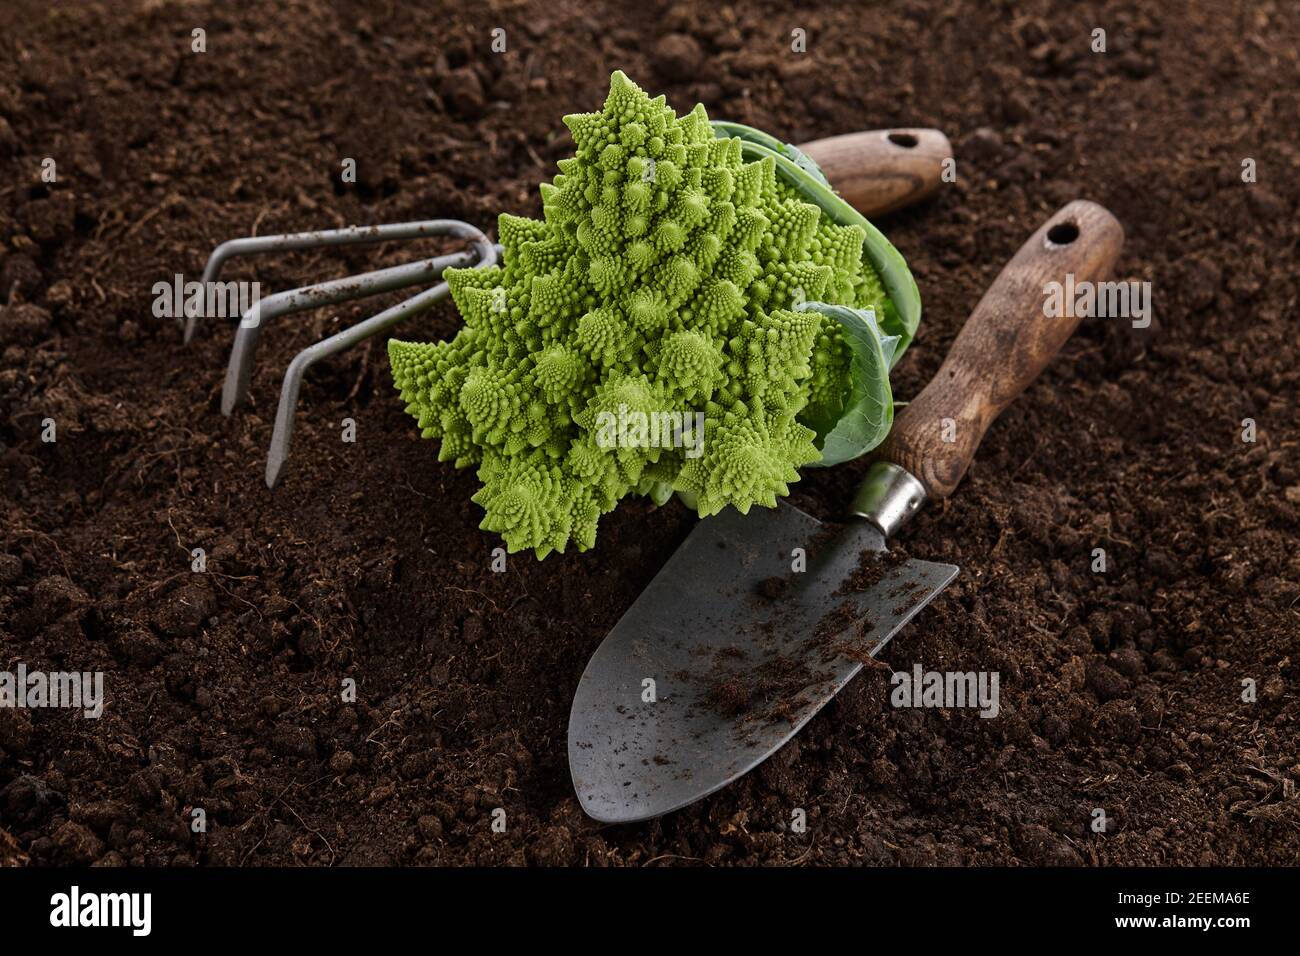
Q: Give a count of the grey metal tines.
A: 3